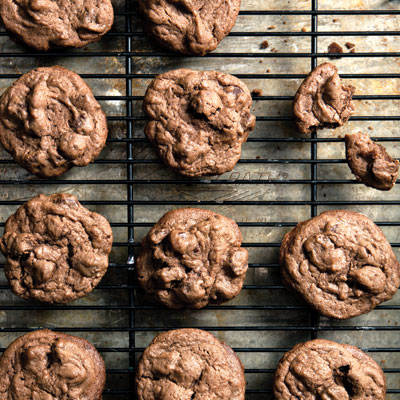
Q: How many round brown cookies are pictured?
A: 10